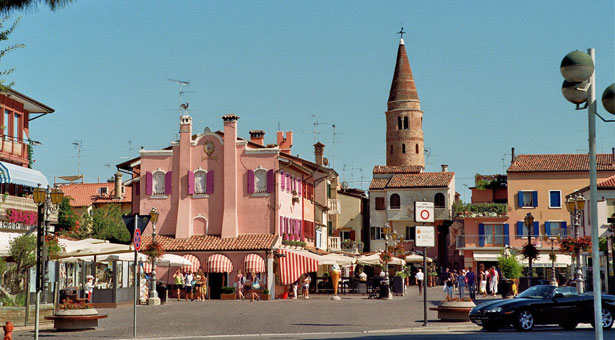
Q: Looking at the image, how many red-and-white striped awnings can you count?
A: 5